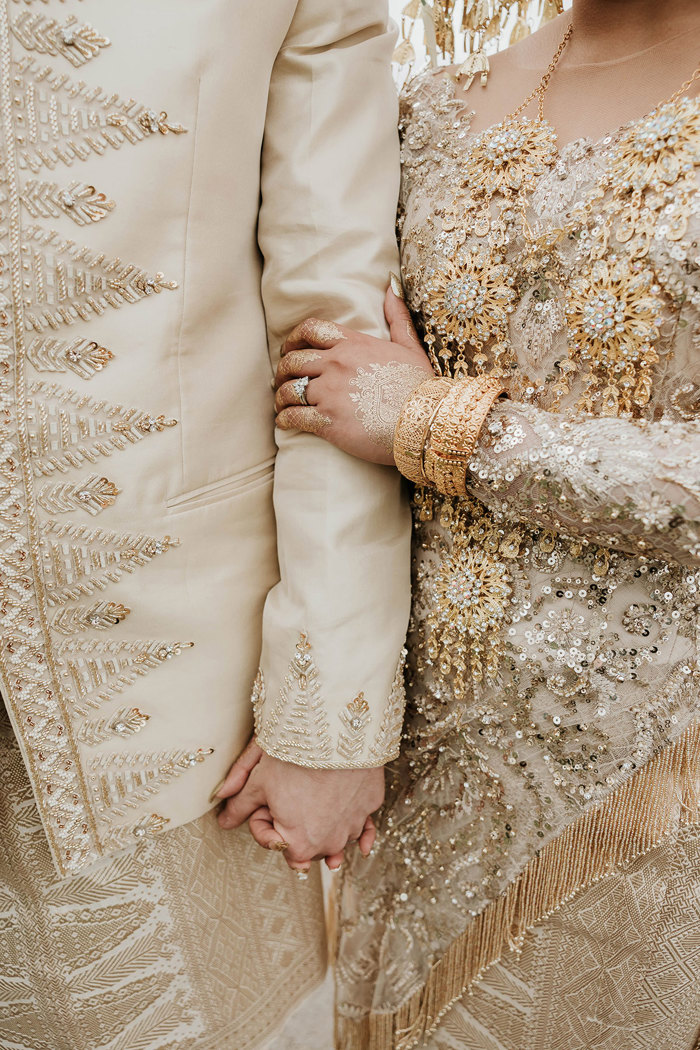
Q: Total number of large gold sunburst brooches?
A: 5